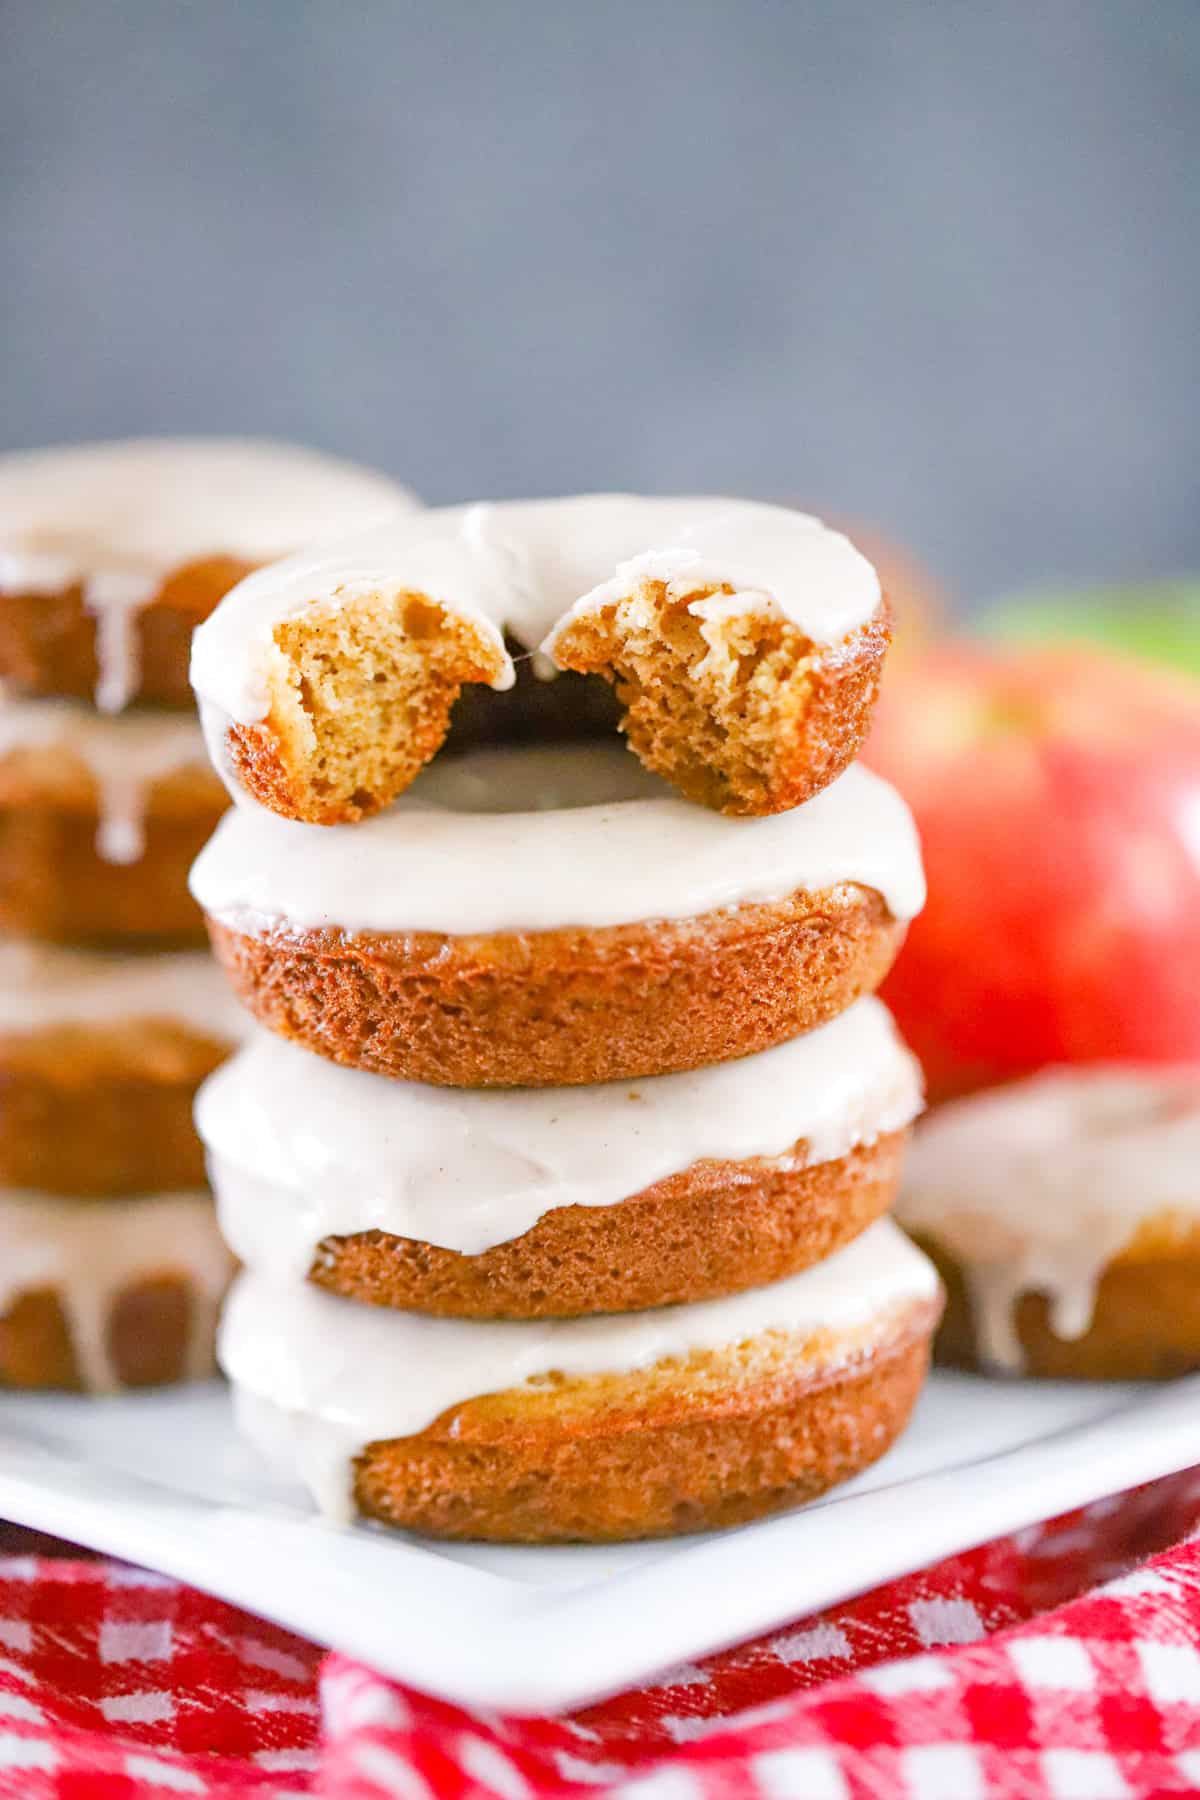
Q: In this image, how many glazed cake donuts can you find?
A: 9